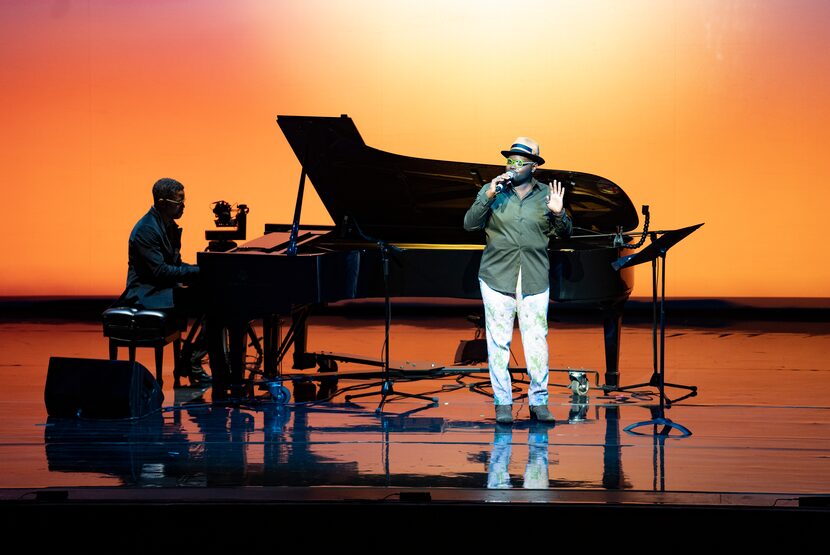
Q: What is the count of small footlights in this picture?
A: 3